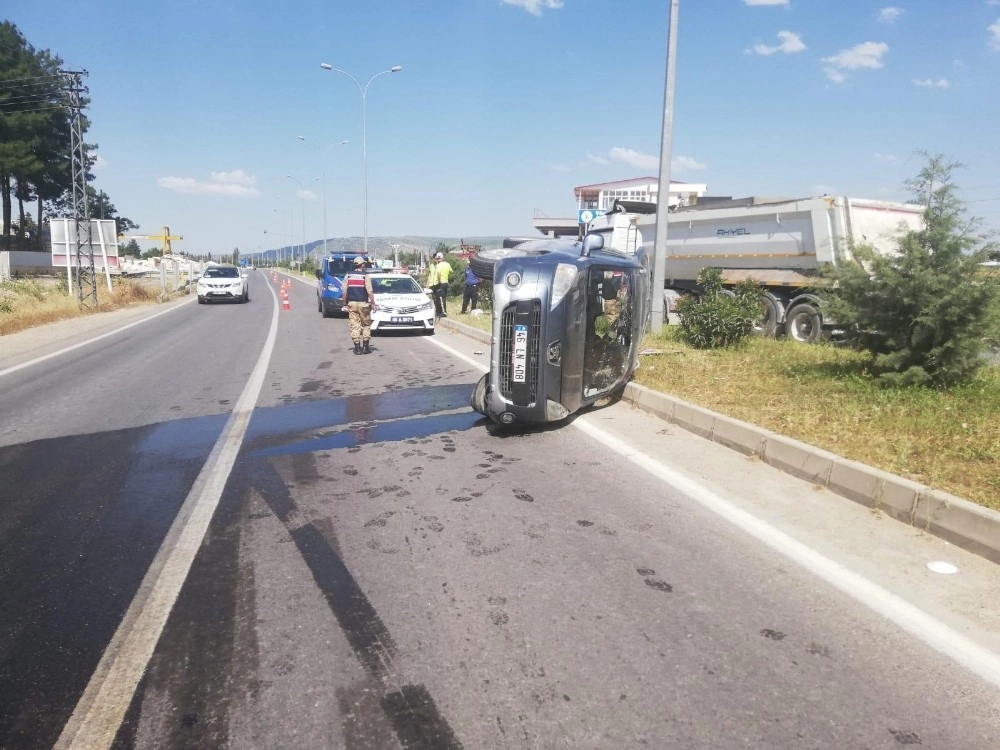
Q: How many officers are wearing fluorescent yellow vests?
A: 2